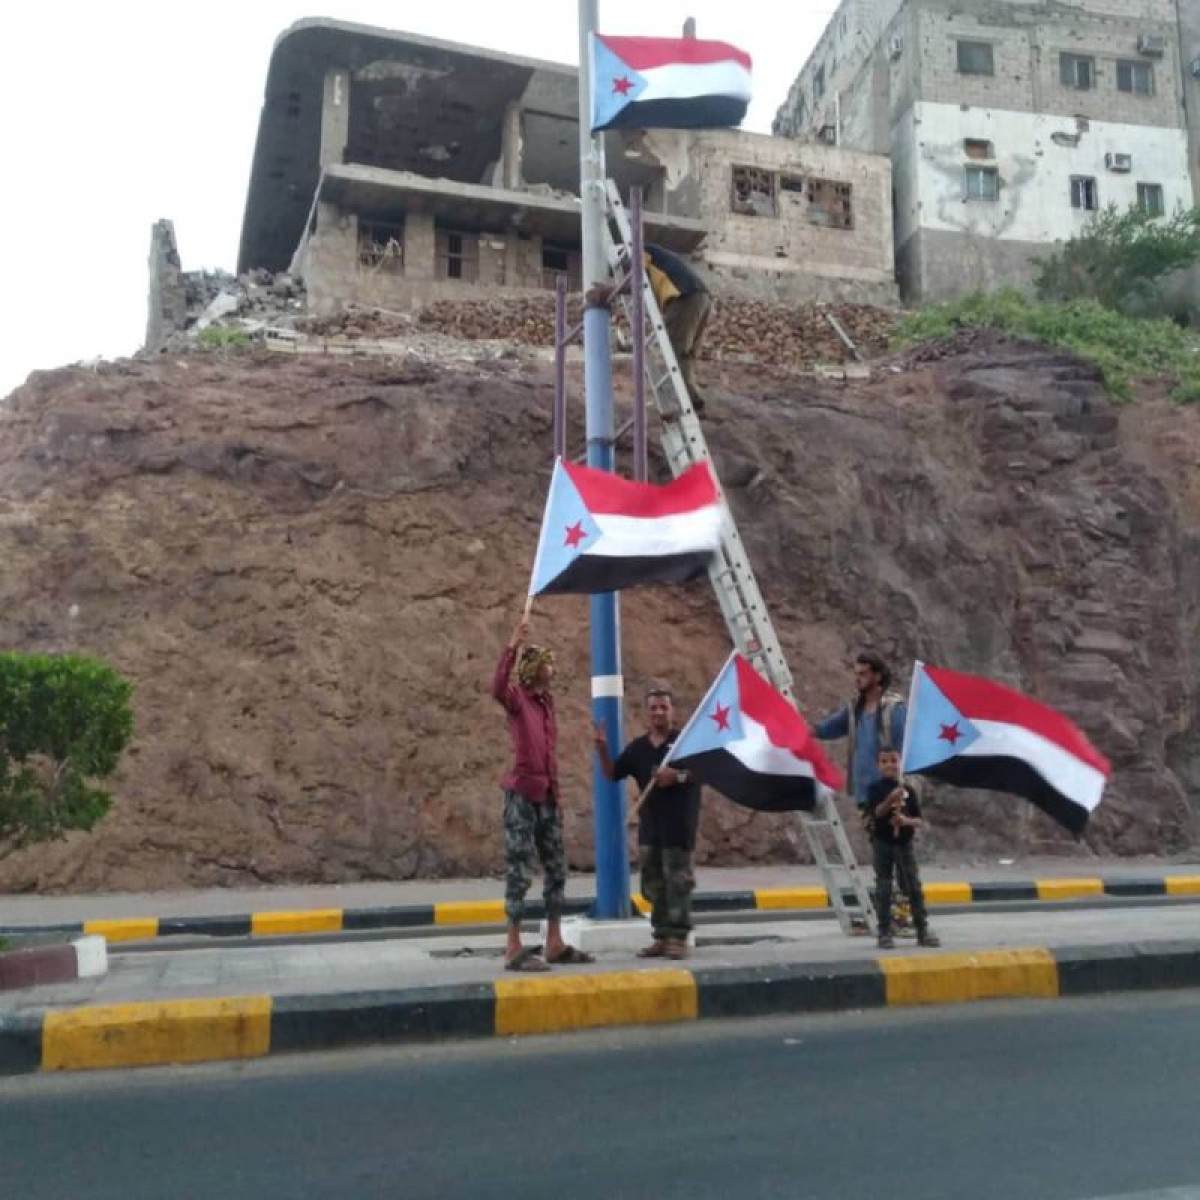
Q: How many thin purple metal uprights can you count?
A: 2